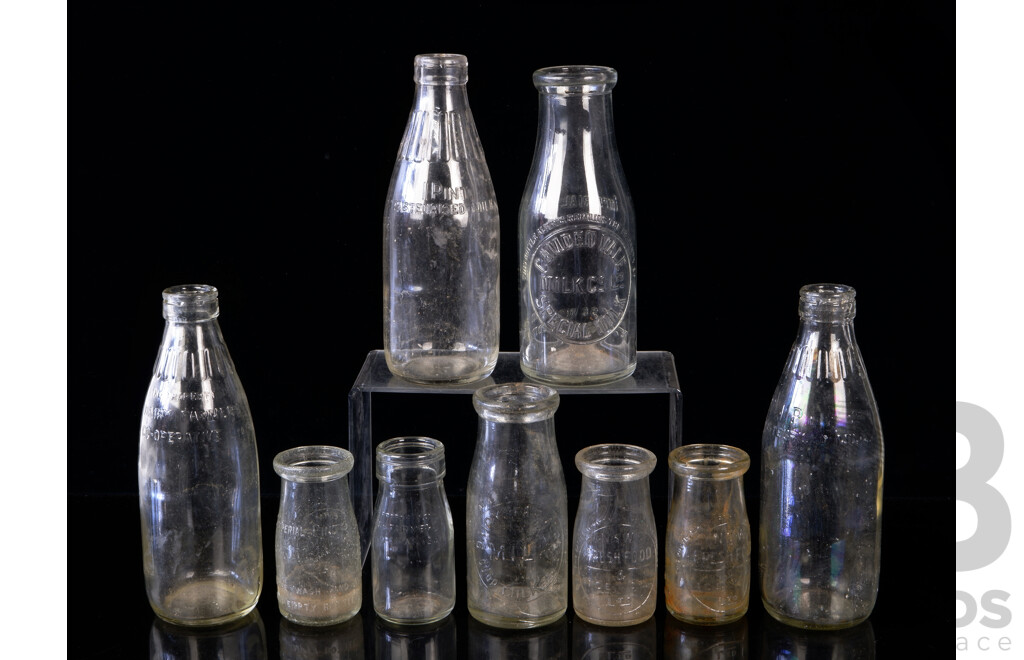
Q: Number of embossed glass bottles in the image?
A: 9